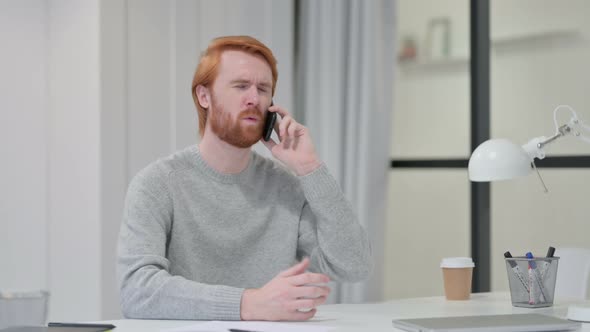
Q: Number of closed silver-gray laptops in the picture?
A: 1